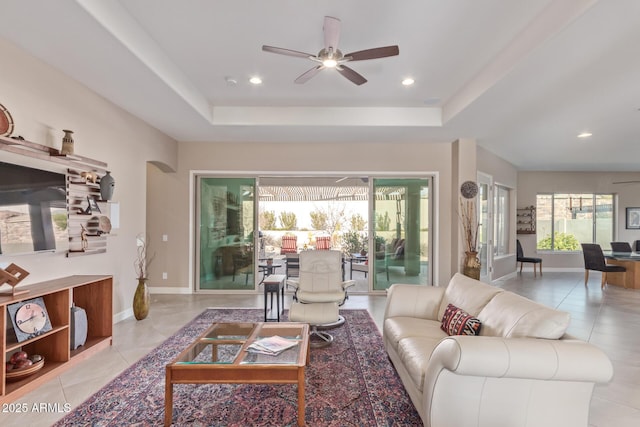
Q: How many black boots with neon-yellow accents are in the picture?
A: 0